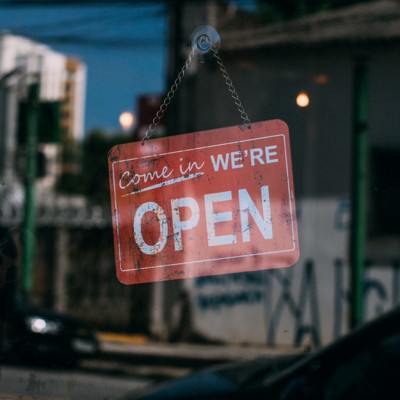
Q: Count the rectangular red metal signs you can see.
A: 1